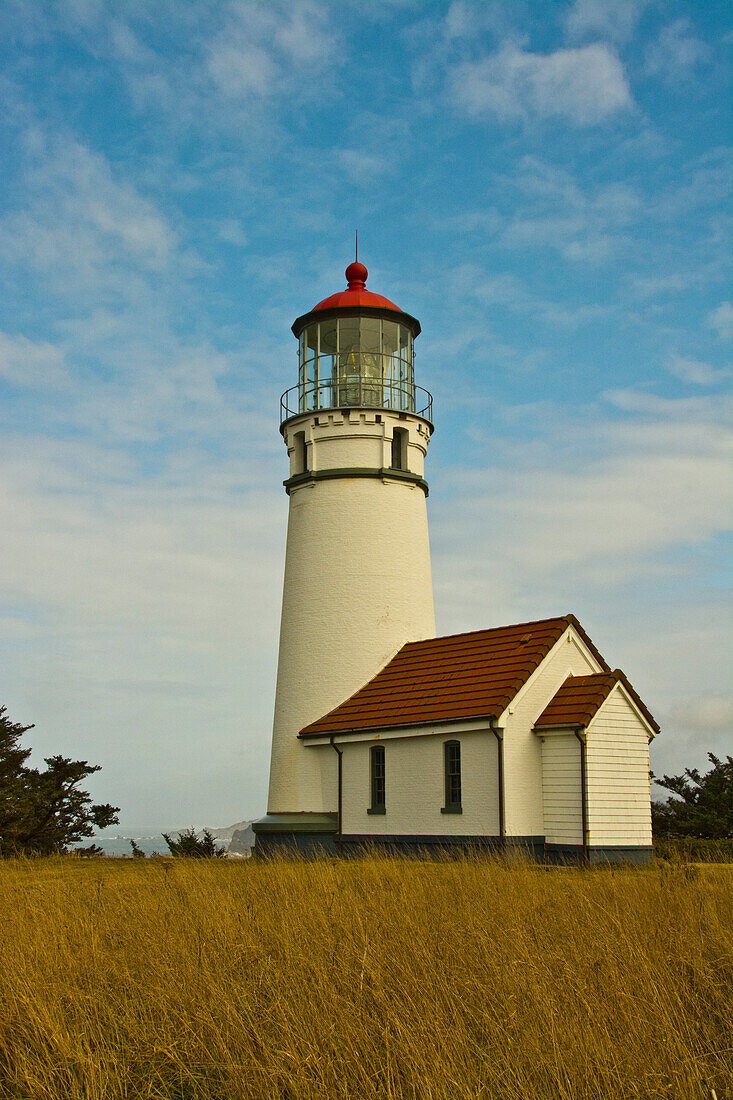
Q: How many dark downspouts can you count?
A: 3